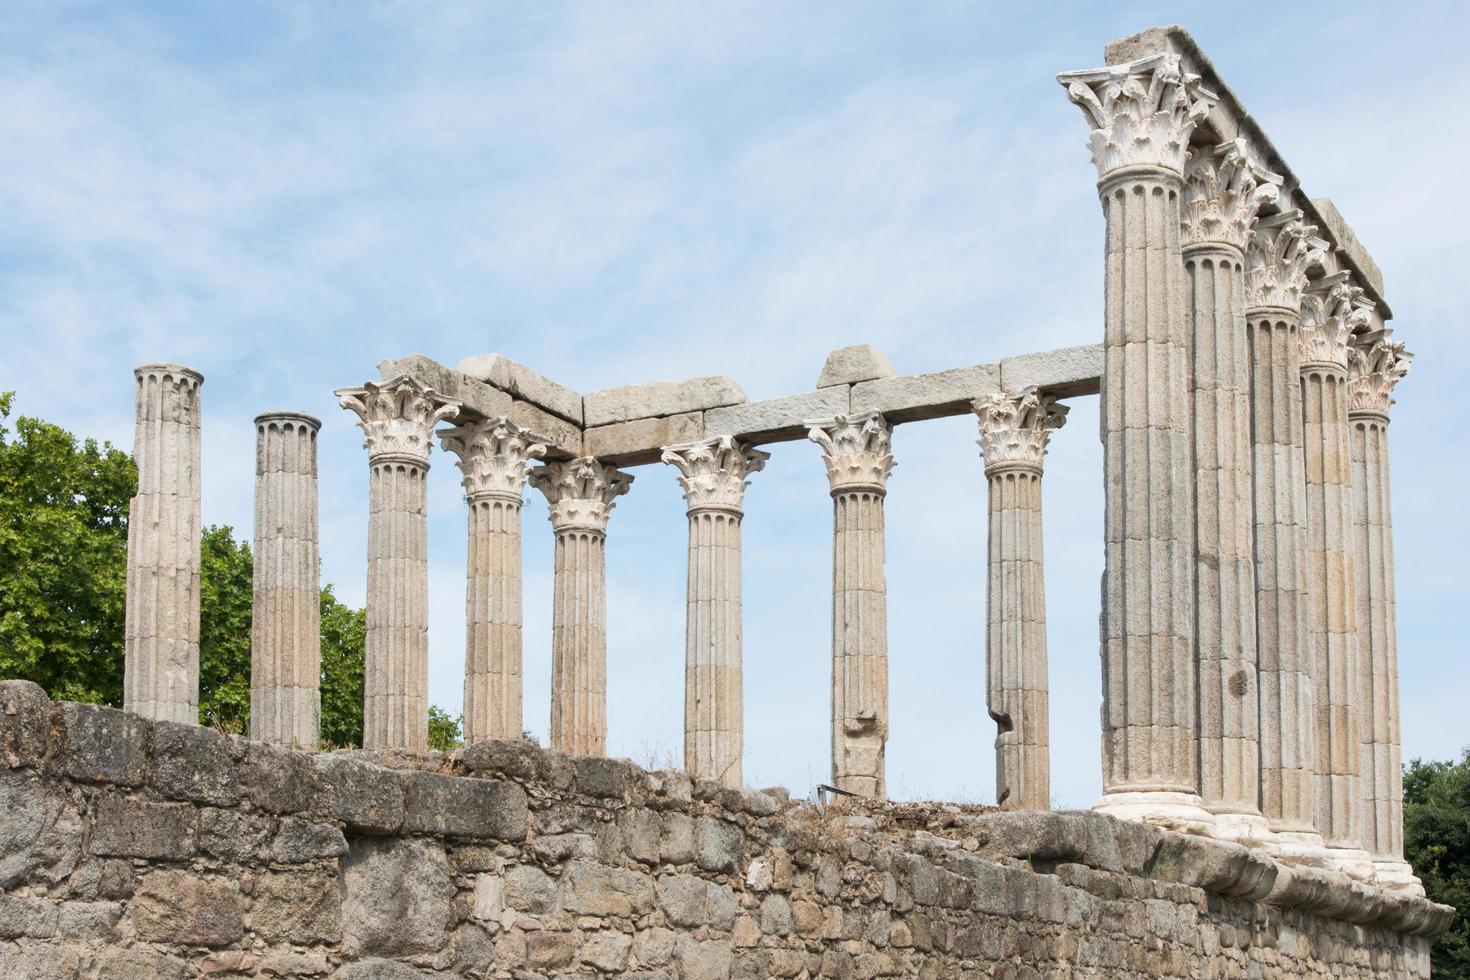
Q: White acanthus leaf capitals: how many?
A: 11